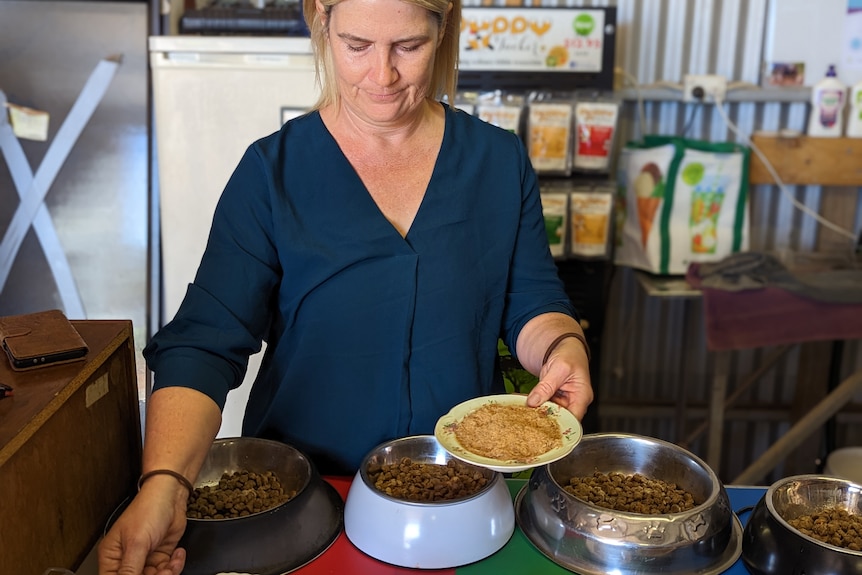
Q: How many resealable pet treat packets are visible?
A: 6